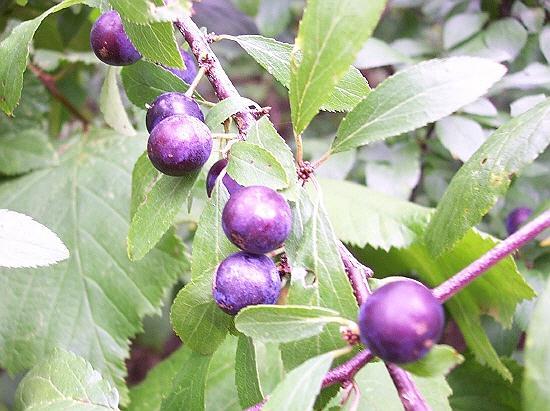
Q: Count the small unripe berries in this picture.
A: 0